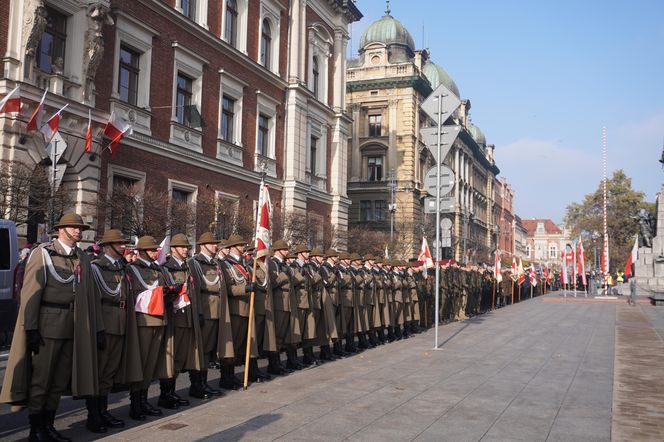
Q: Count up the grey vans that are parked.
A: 1